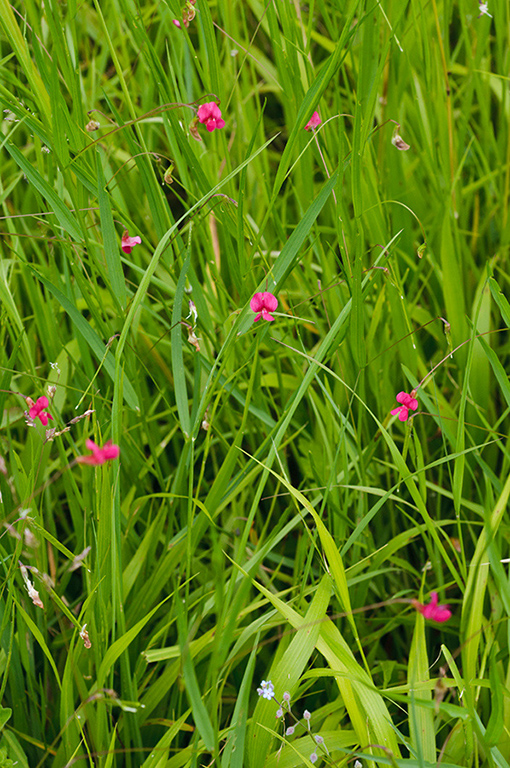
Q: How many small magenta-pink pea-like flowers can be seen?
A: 8